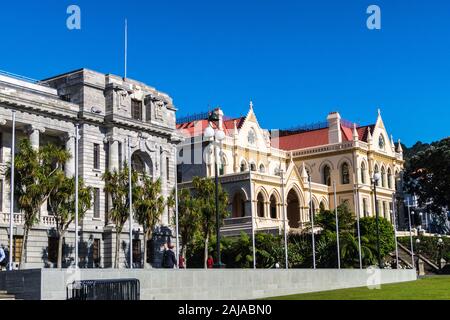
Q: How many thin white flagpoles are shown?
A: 12